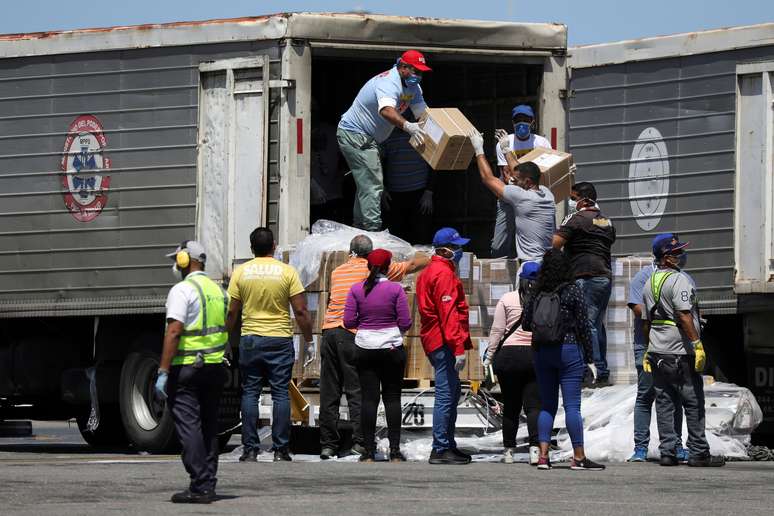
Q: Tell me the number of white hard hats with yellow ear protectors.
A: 1